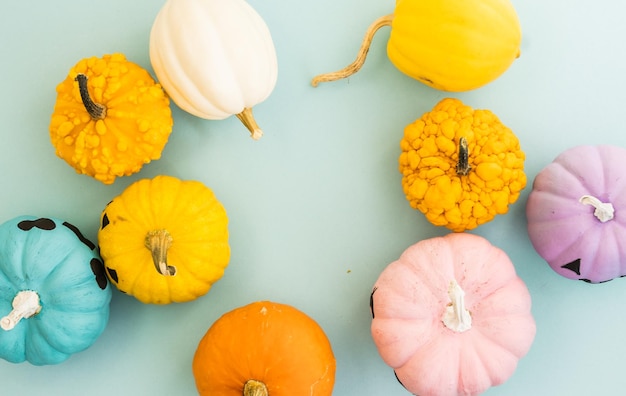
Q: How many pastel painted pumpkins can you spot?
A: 3